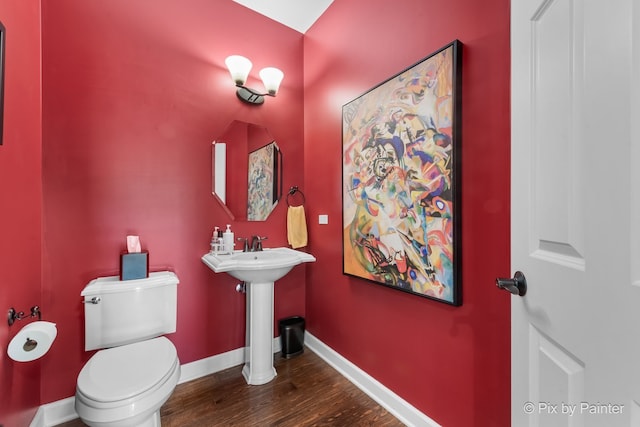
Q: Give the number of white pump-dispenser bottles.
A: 2